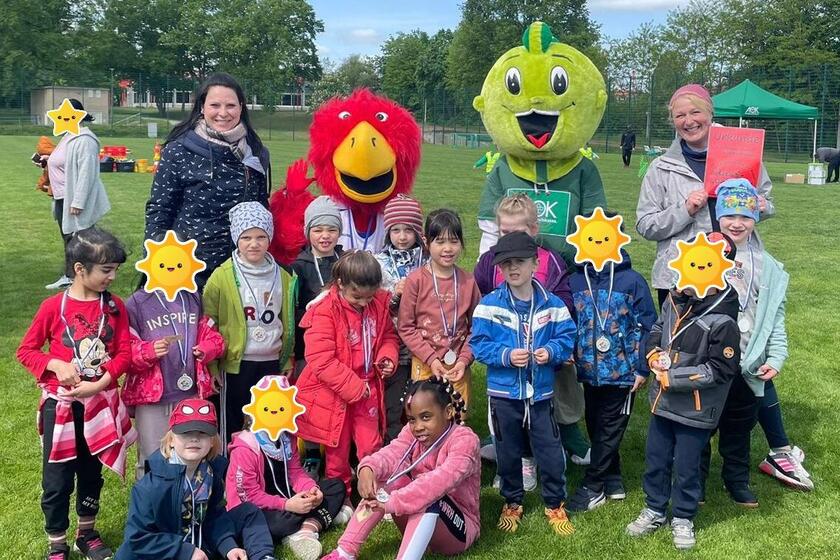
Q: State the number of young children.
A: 15